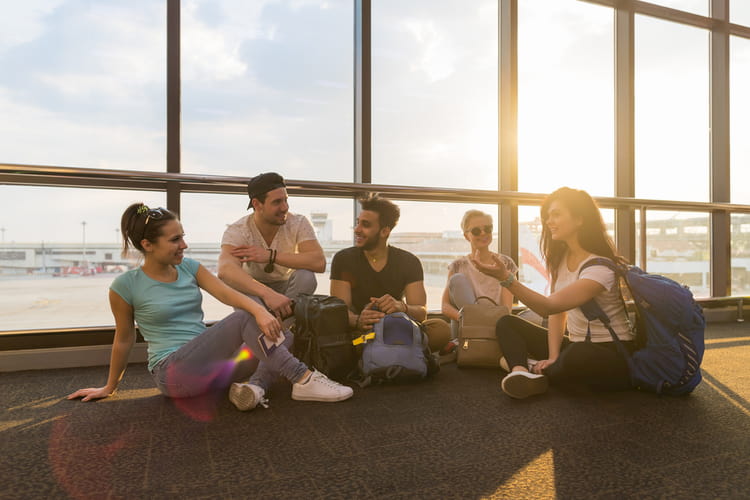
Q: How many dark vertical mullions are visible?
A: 5